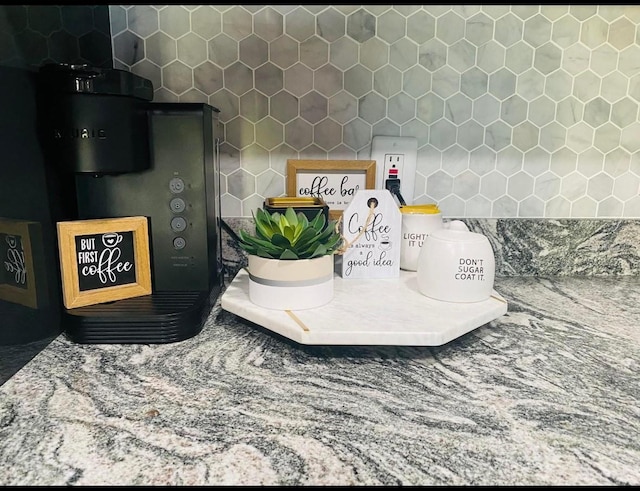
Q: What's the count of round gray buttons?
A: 4